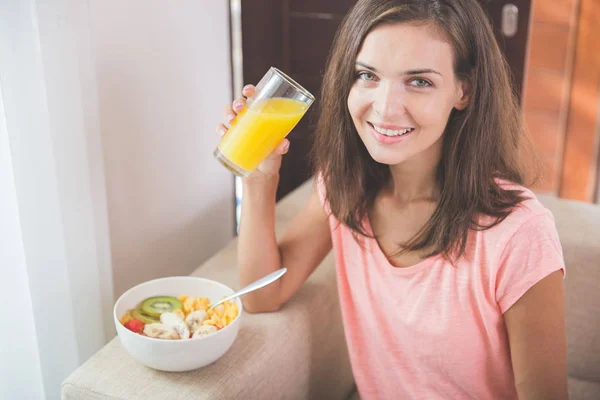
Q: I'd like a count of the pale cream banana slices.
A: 4